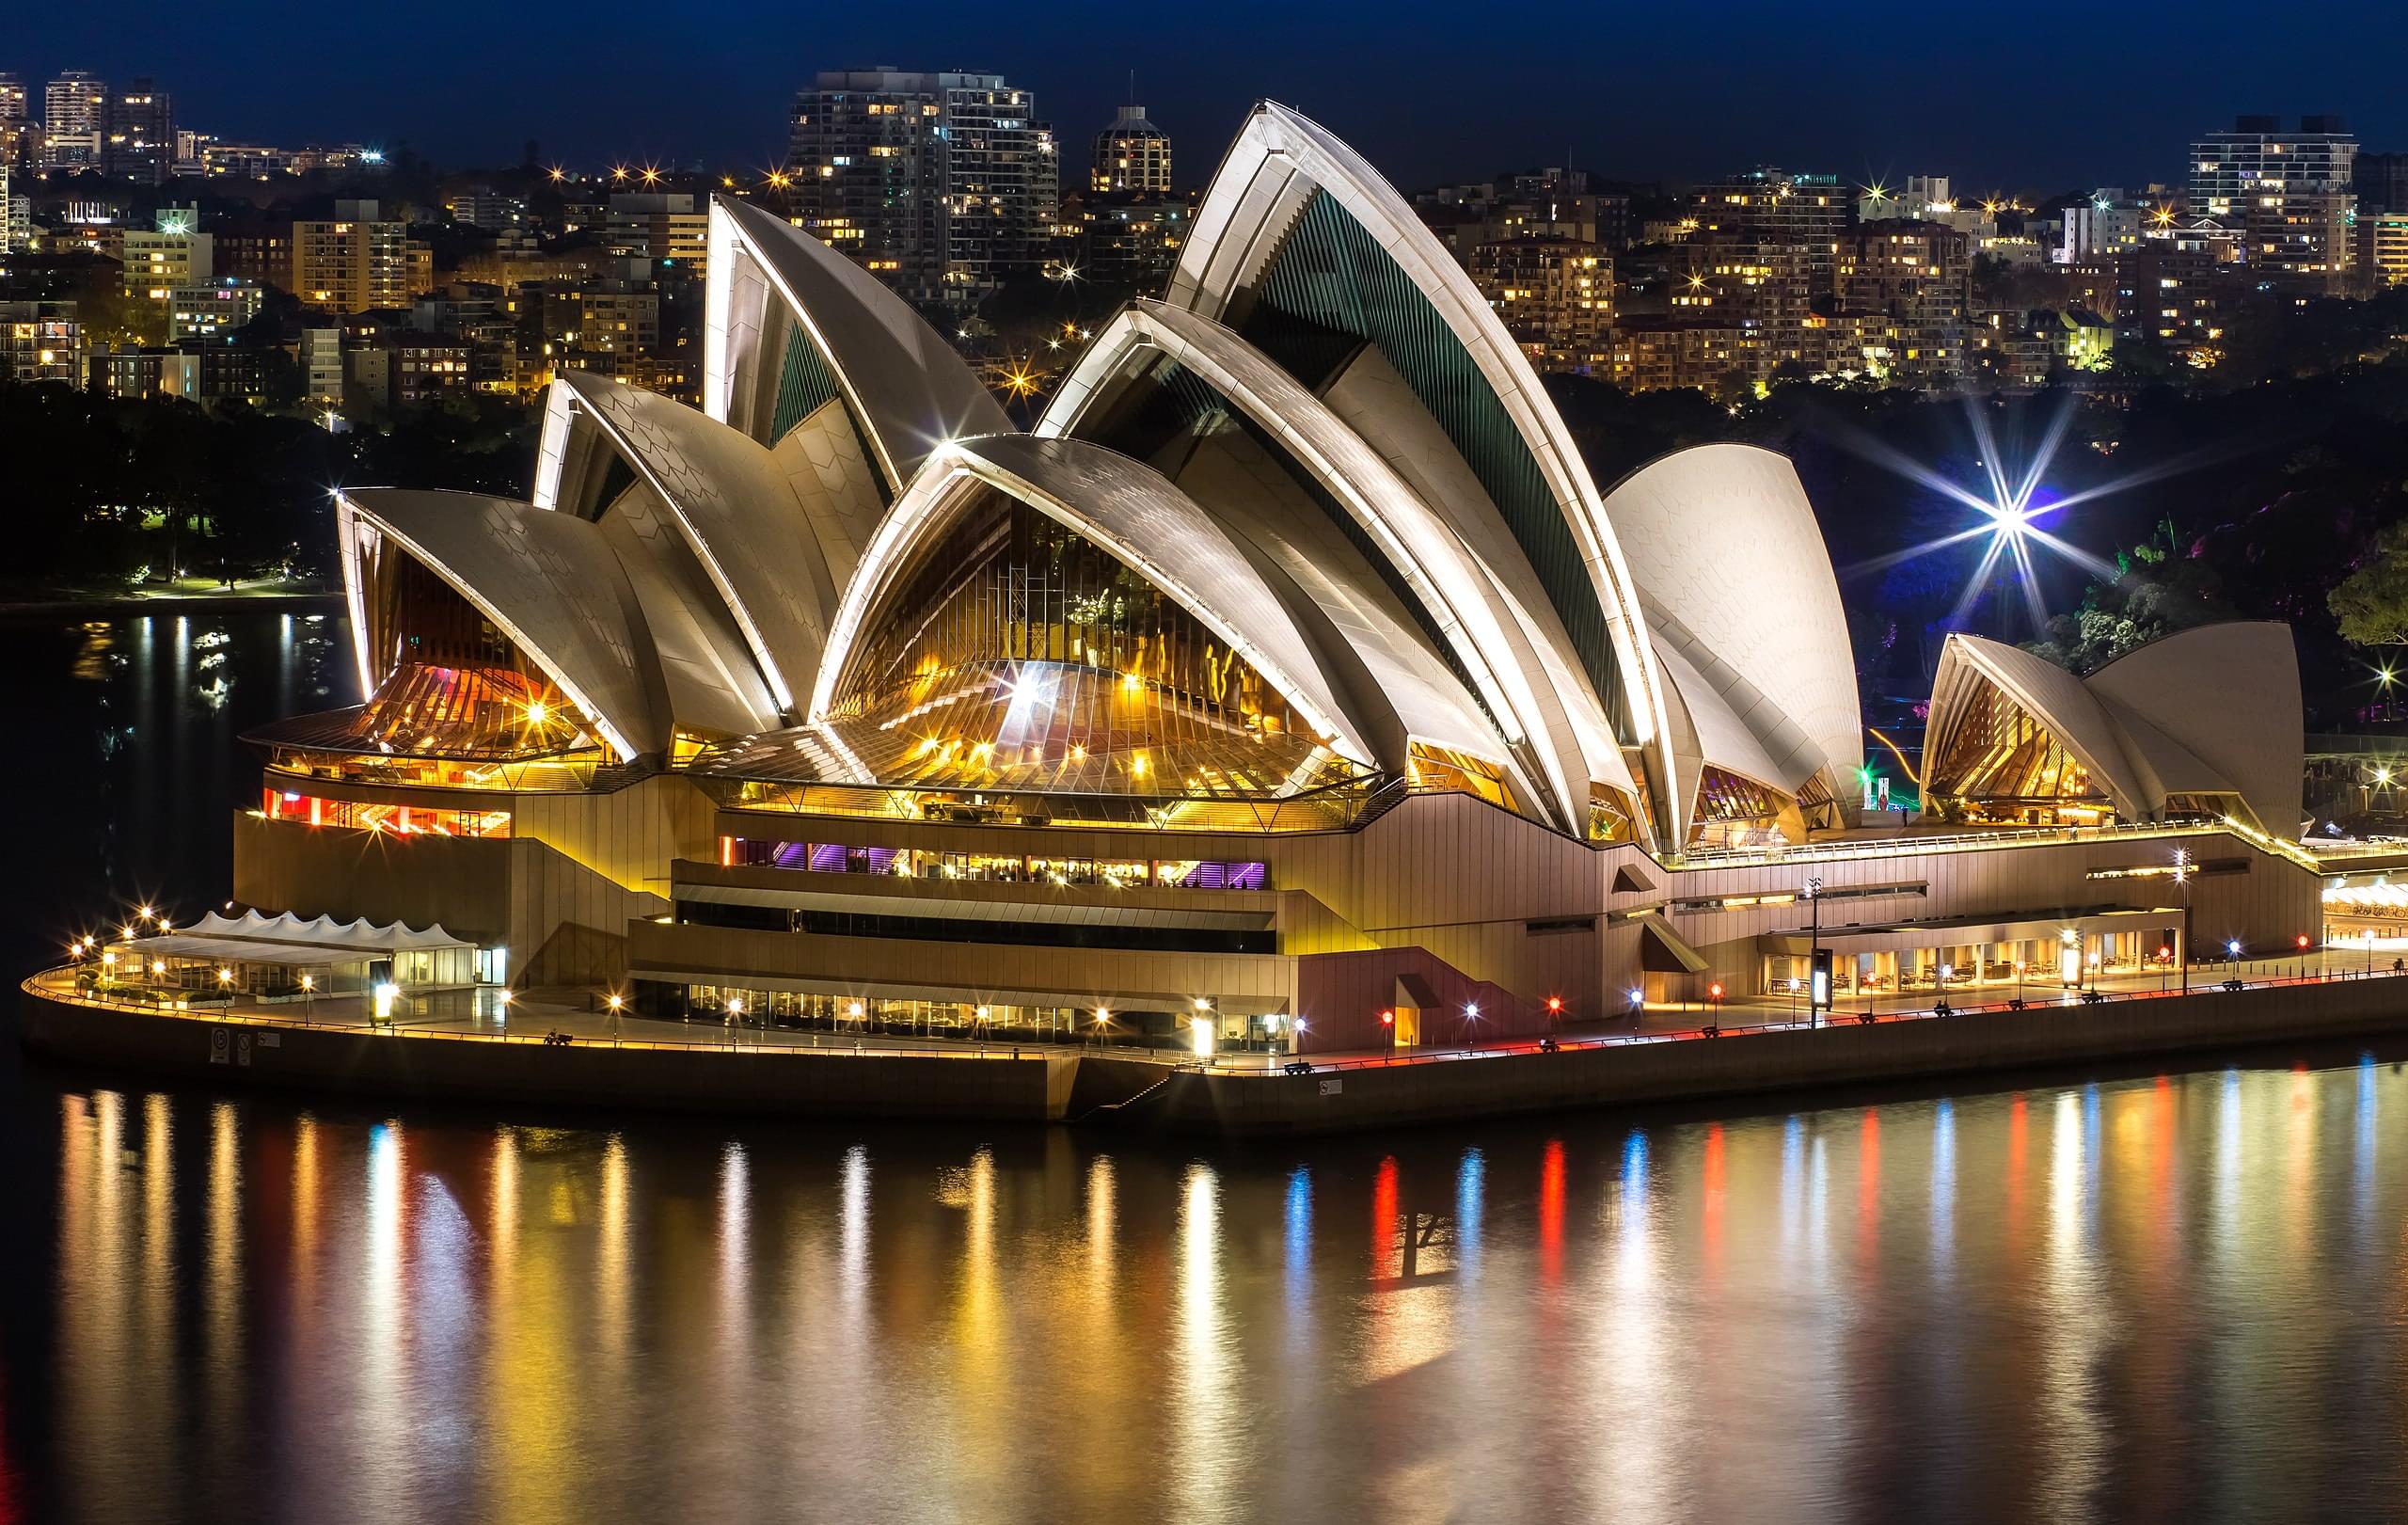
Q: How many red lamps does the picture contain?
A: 7